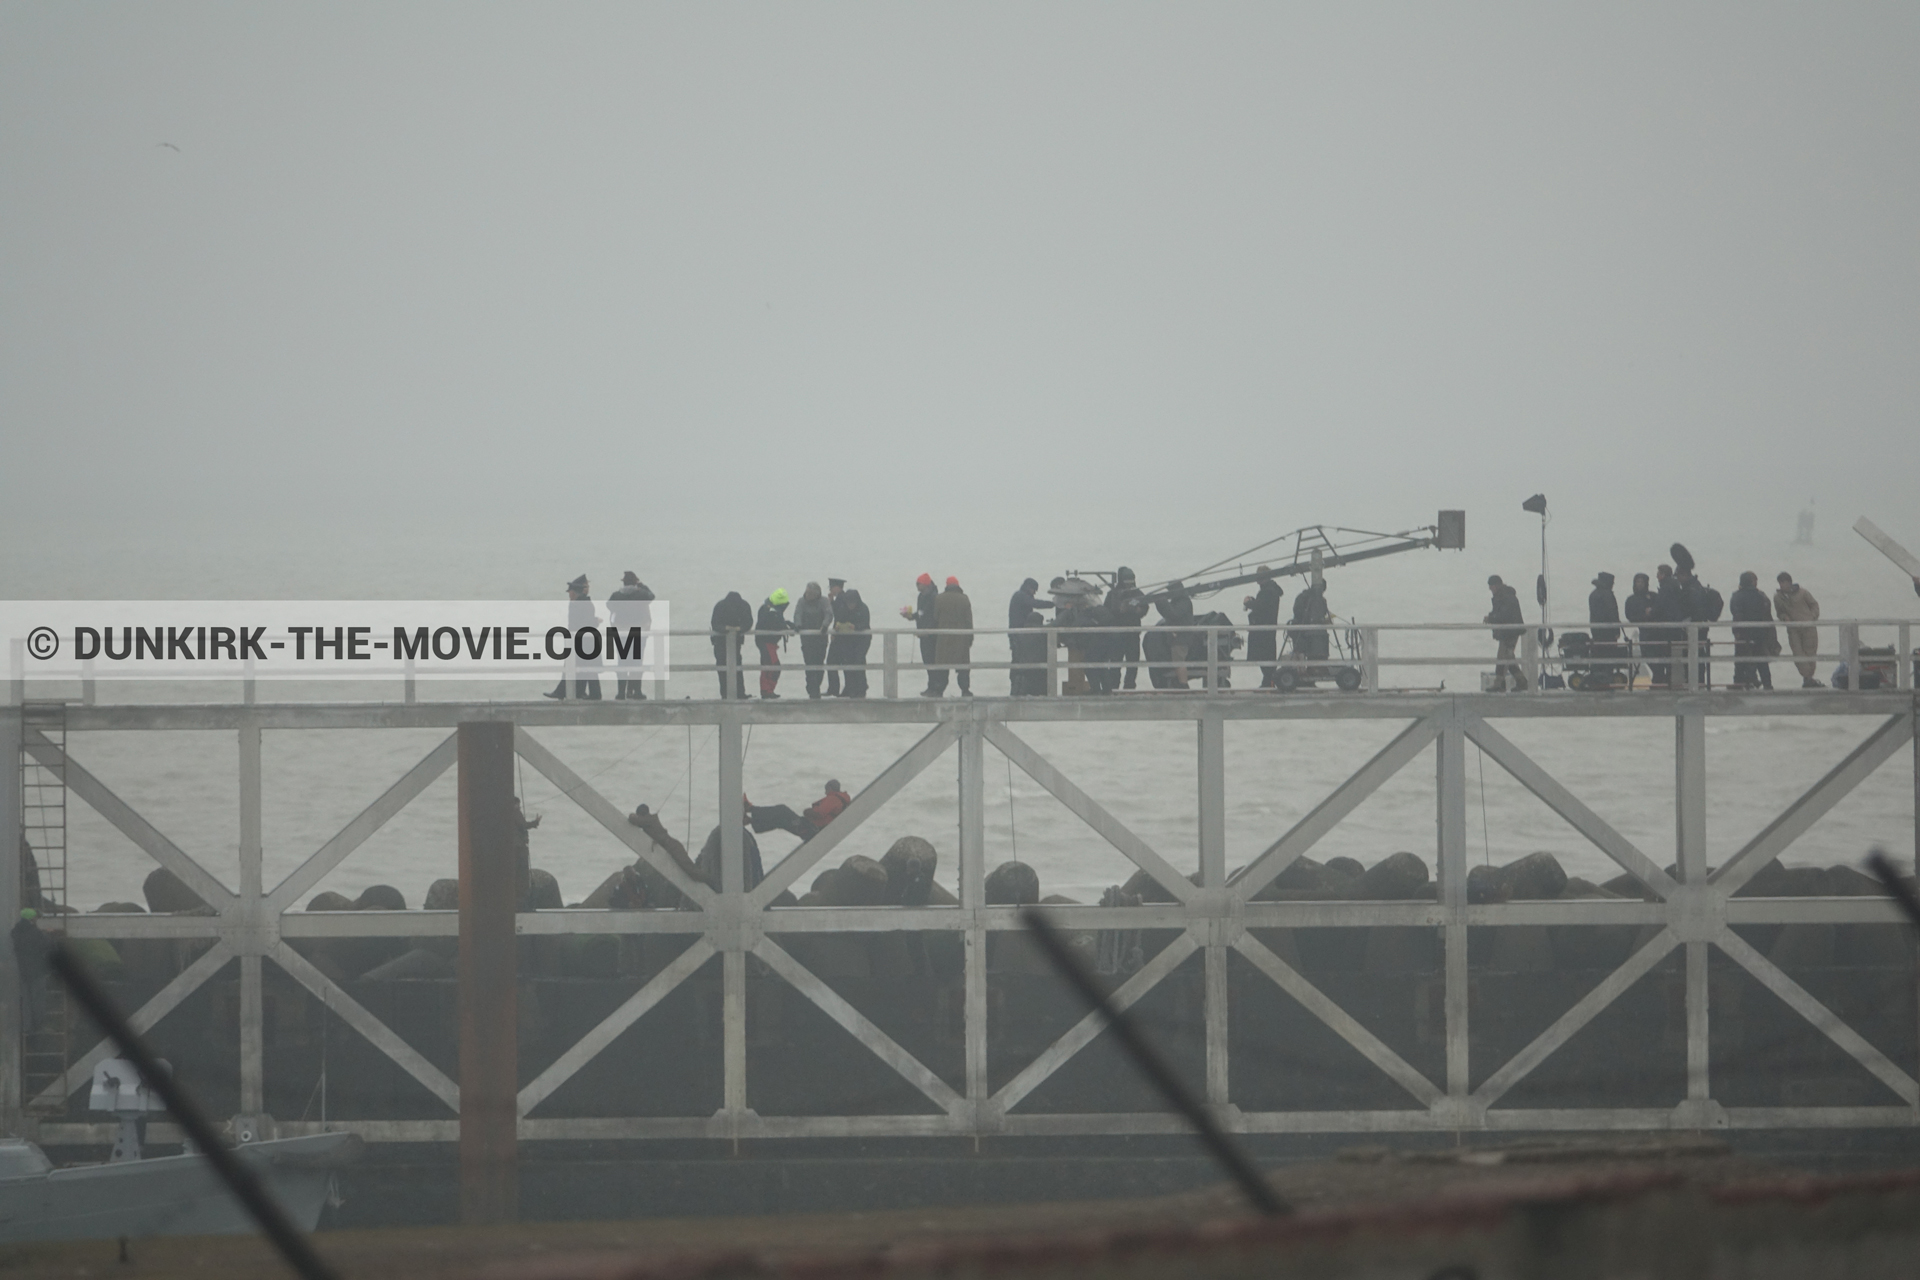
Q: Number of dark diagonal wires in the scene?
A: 3